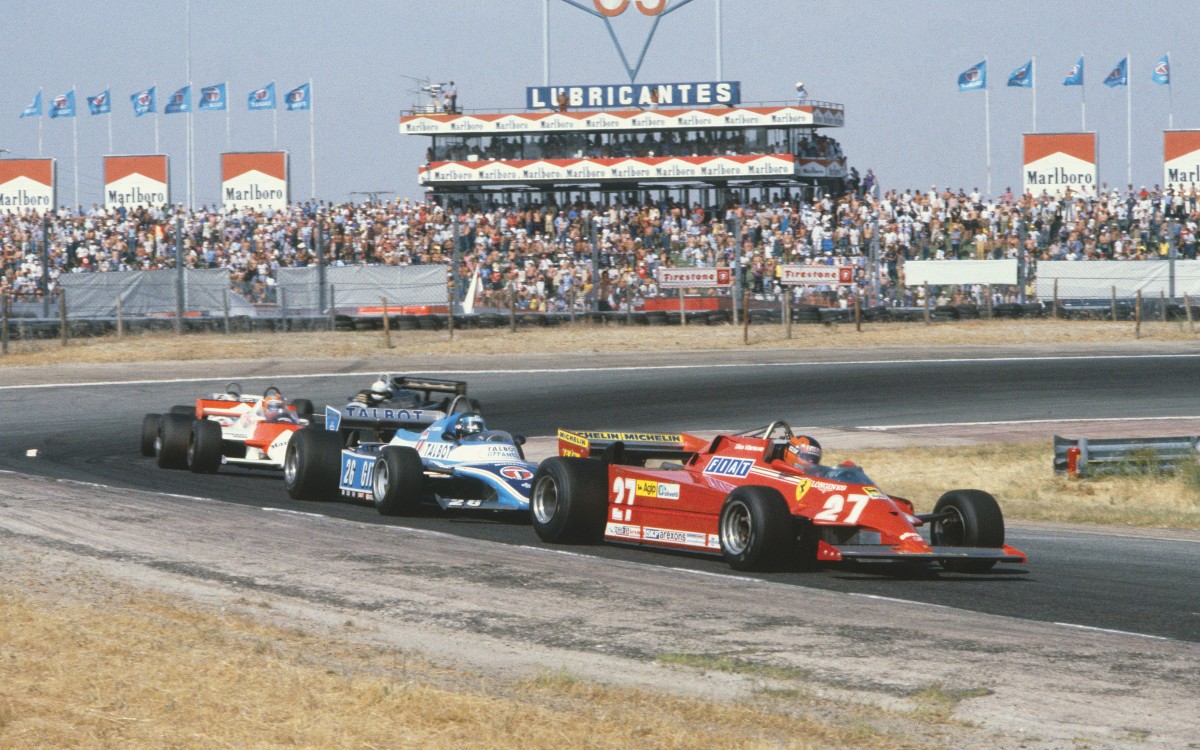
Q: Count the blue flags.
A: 13